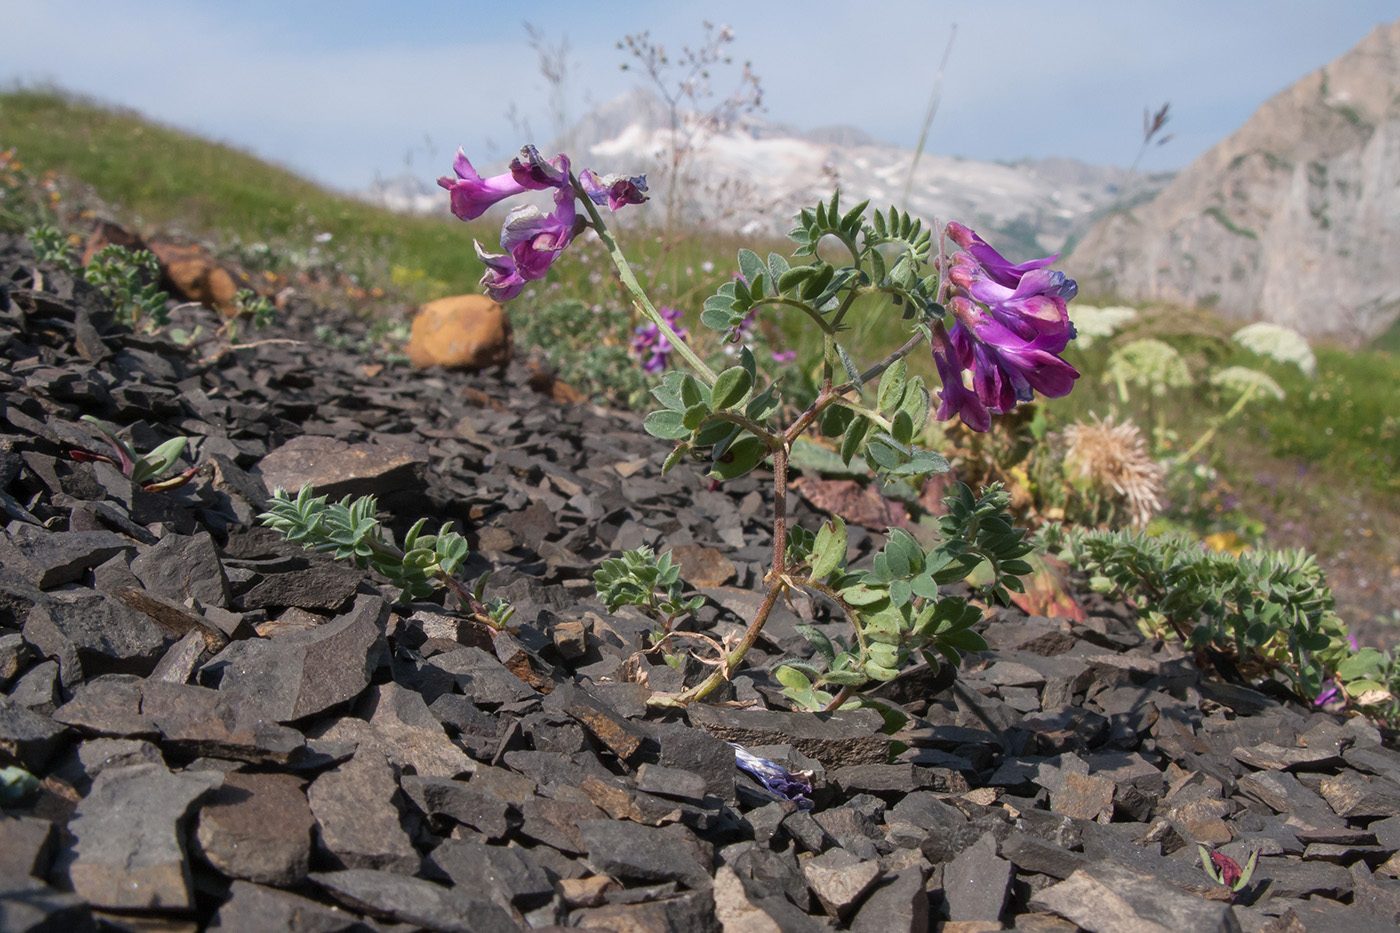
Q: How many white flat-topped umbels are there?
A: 4